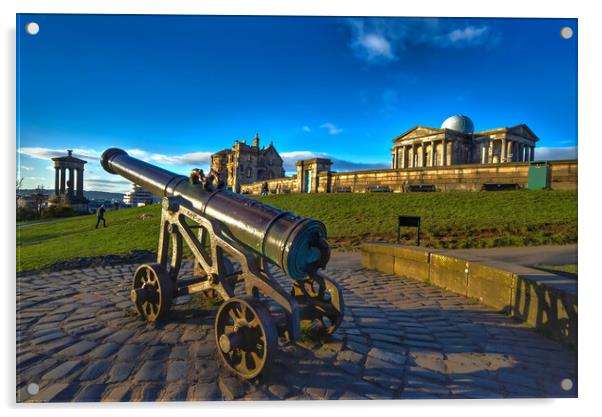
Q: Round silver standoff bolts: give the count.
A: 4